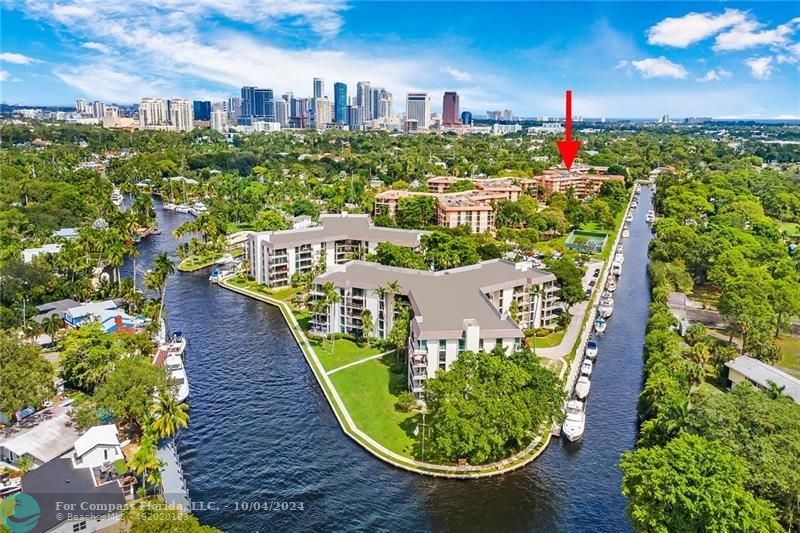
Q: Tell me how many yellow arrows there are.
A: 0